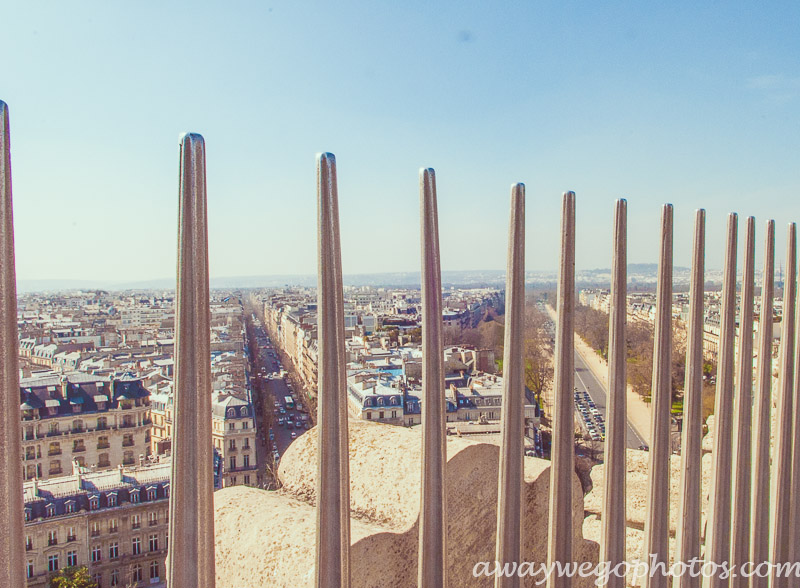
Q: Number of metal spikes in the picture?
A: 13